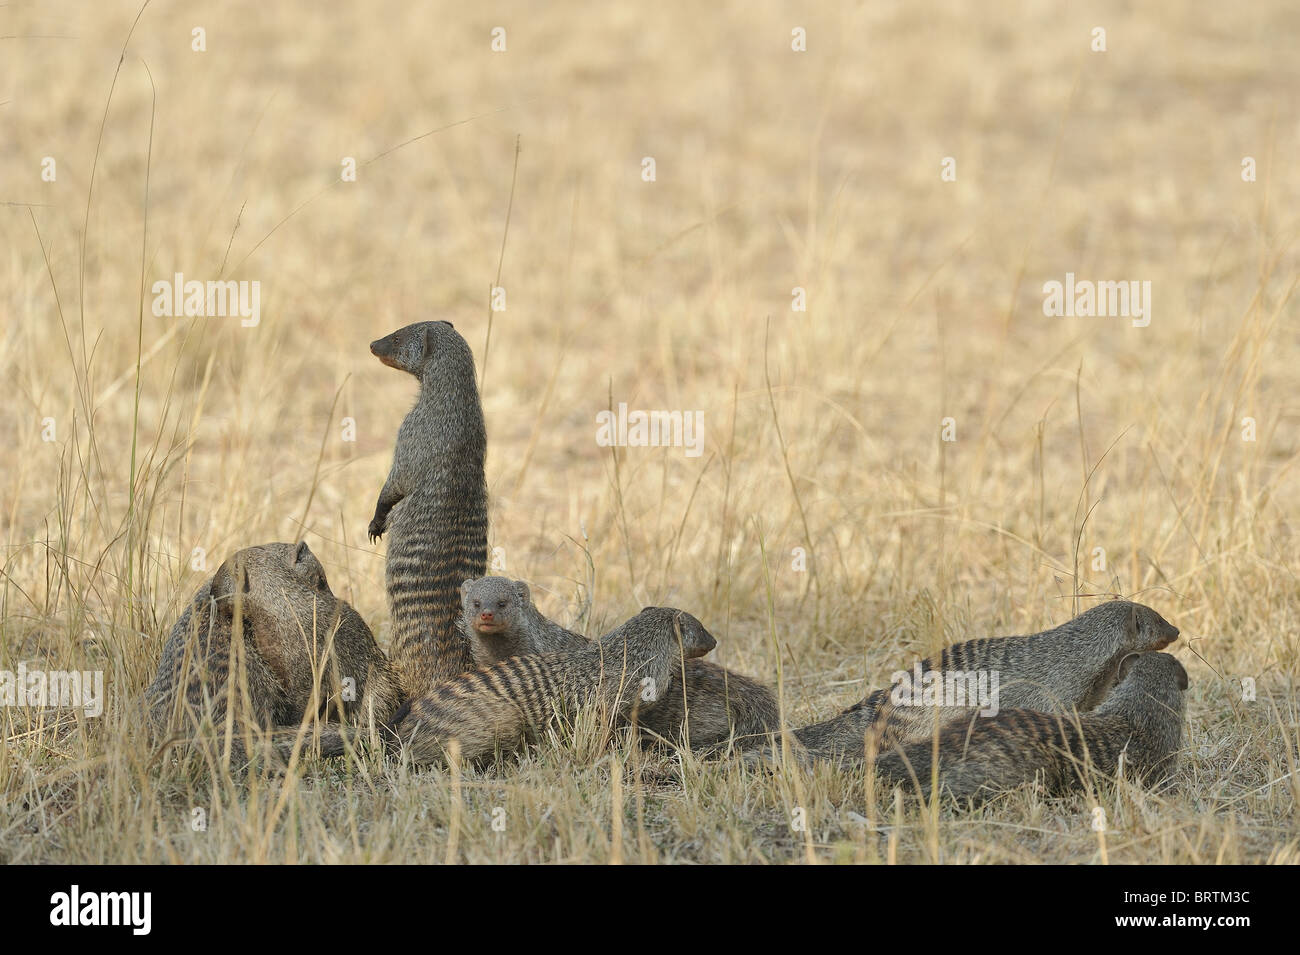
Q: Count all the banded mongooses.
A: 7